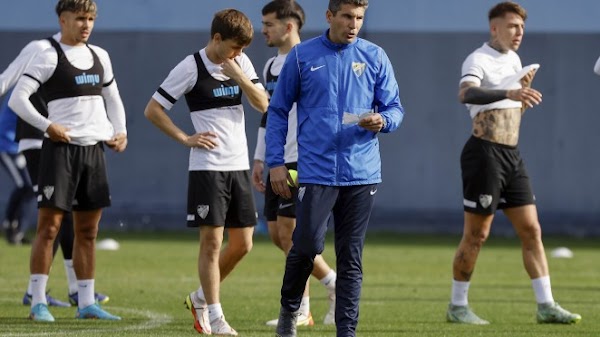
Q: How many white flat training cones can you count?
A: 2